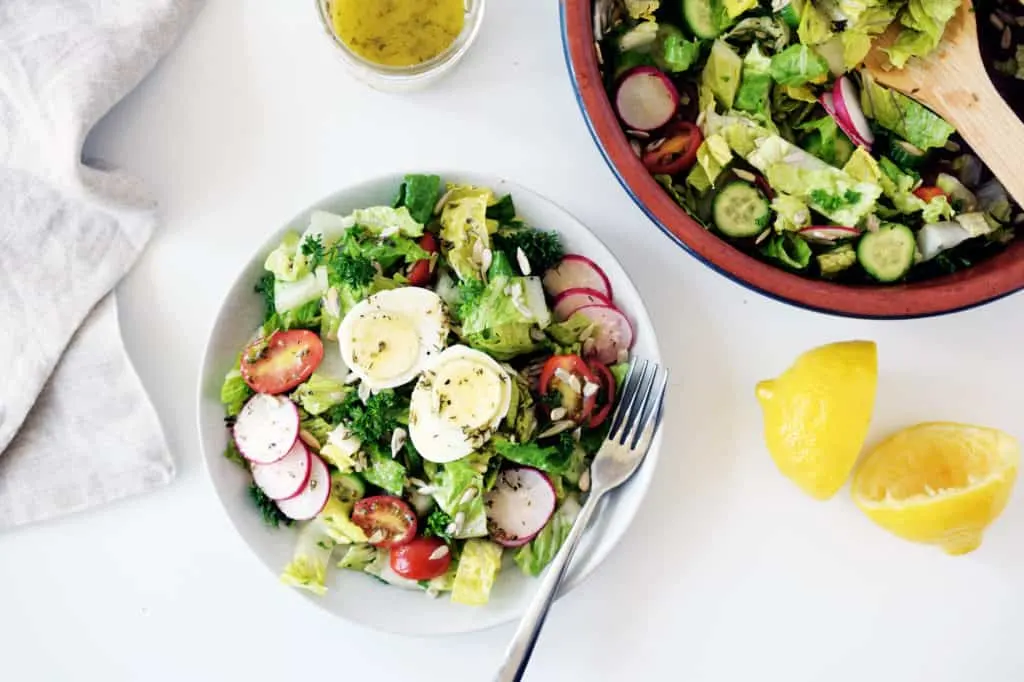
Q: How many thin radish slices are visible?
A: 11